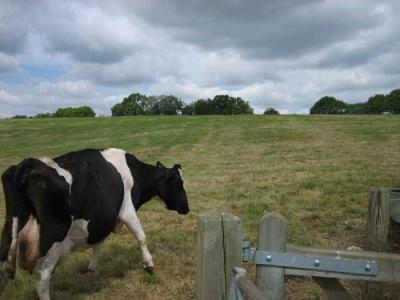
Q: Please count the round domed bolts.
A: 3